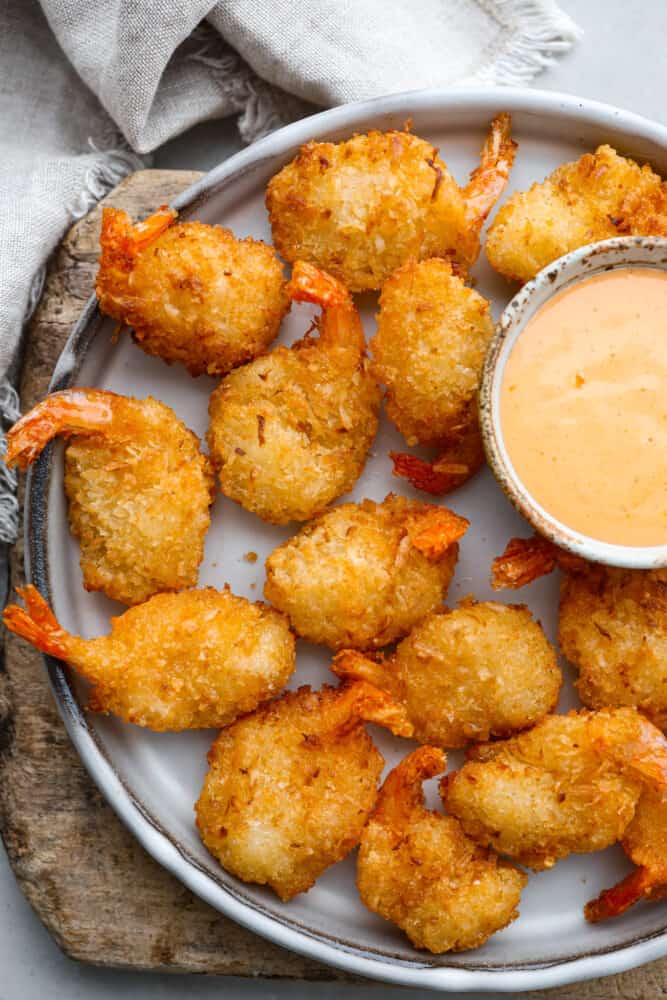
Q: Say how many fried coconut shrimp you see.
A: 14